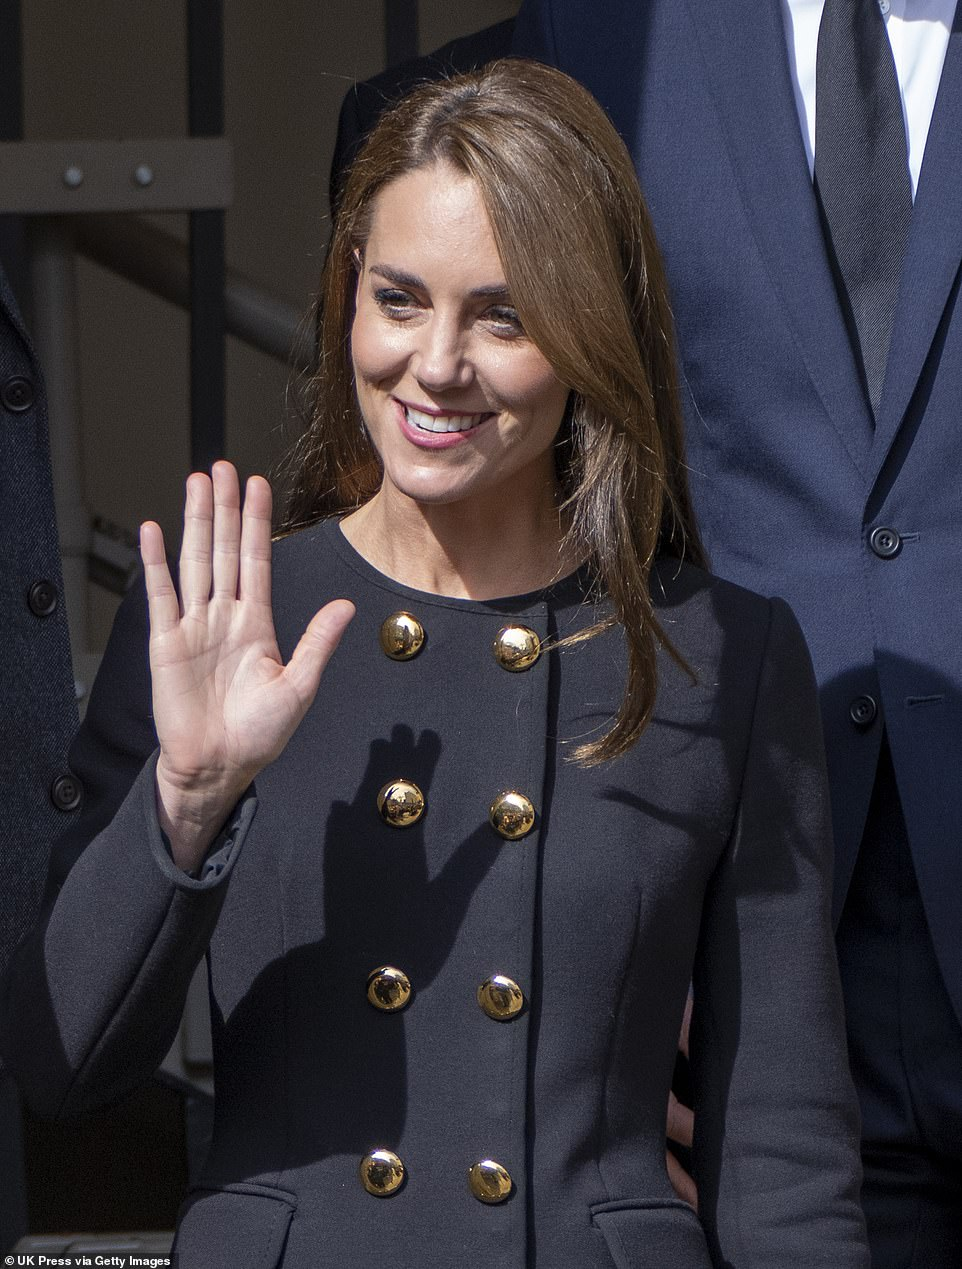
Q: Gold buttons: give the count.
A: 8